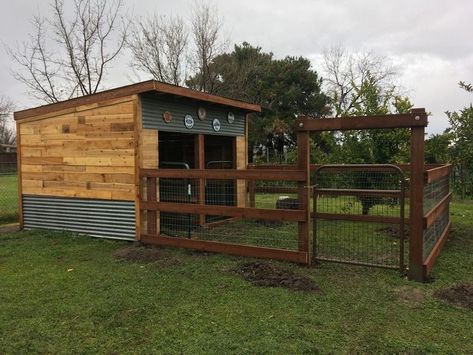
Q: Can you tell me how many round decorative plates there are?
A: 5